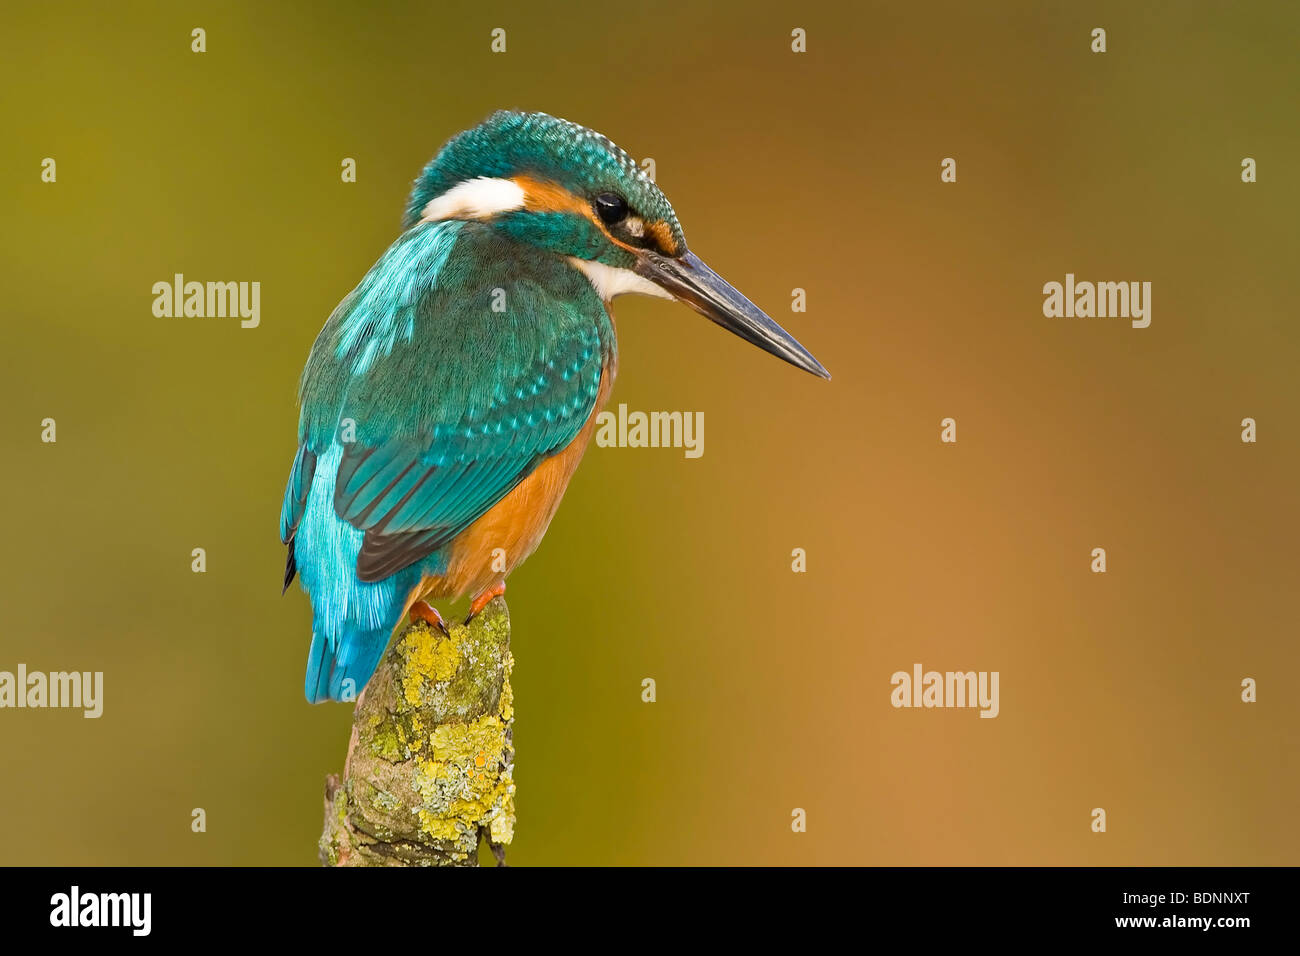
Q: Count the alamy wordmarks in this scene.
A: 6